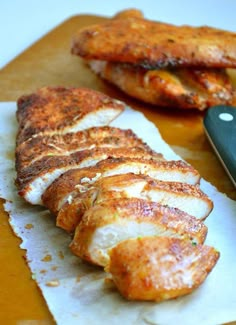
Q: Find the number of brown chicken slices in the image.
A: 7